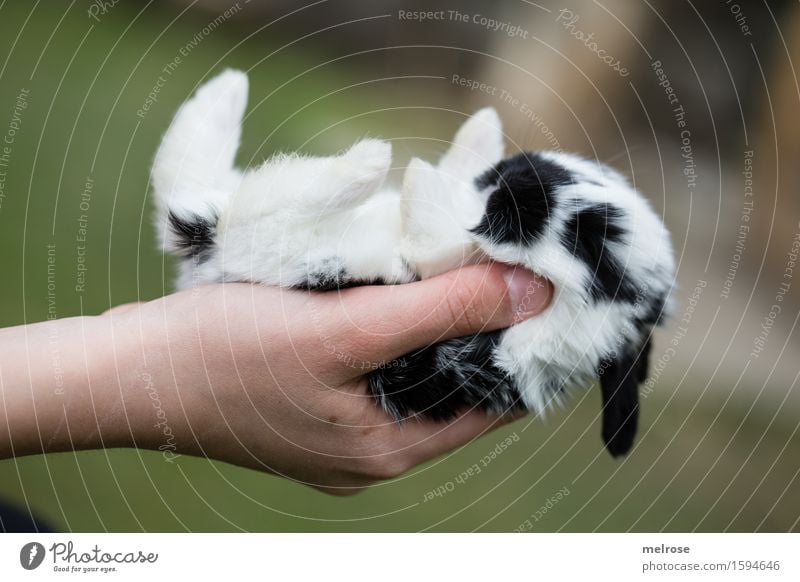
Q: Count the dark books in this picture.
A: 0